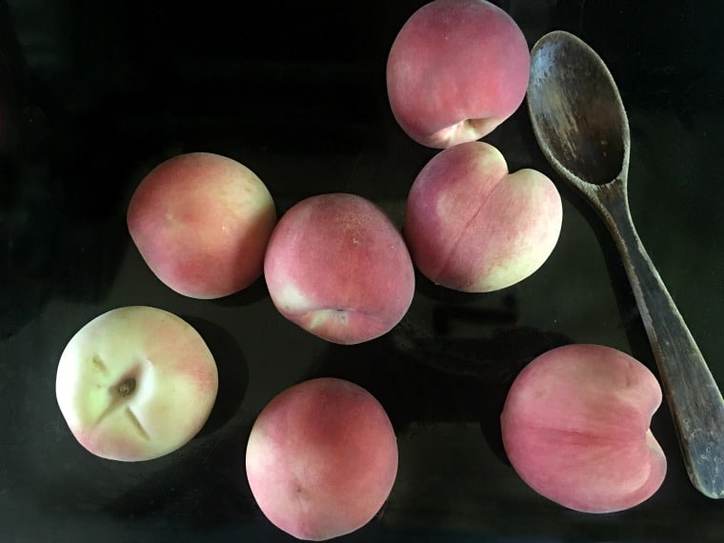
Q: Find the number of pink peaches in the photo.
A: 6